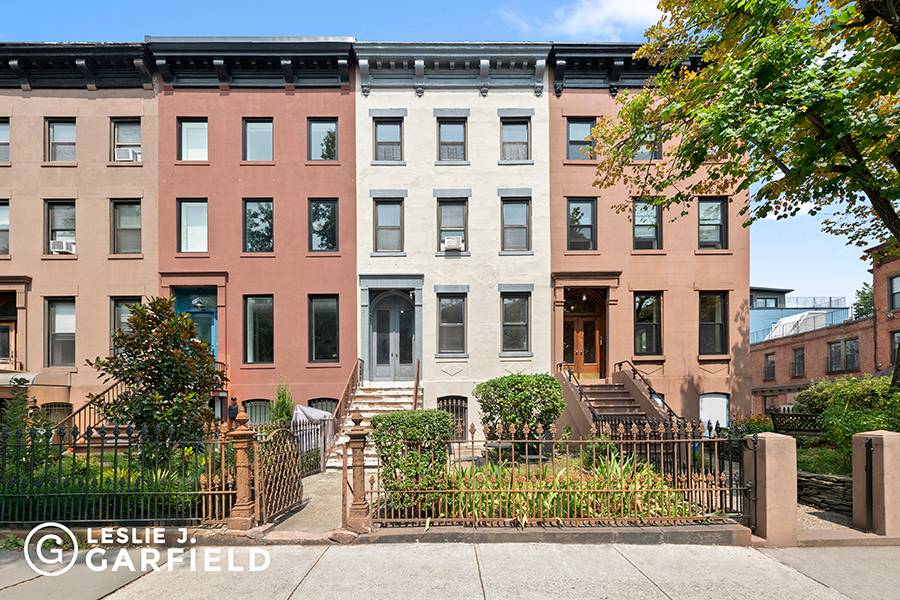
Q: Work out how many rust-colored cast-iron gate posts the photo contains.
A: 2